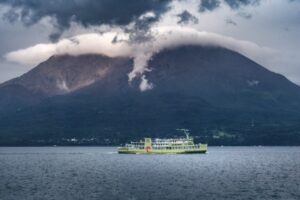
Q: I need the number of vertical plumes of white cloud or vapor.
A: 1